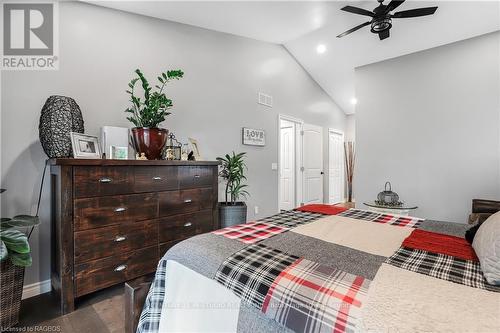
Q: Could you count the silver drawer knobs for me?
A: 8